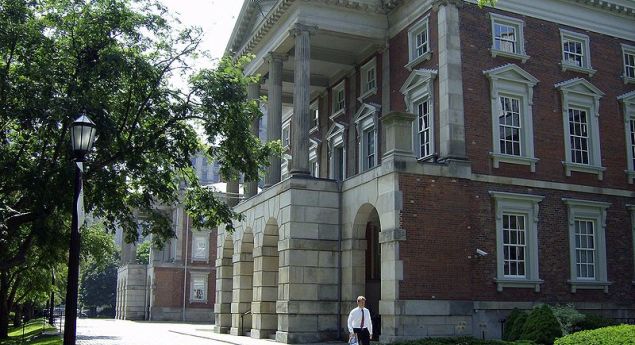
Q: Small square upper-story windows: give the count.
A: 8